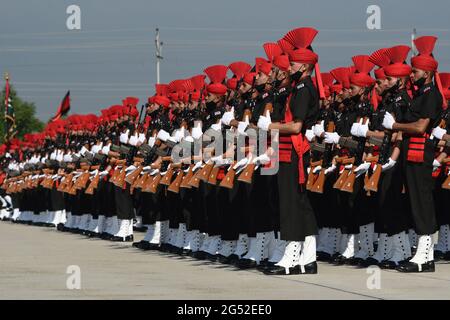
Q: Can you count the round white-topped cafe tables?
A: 0